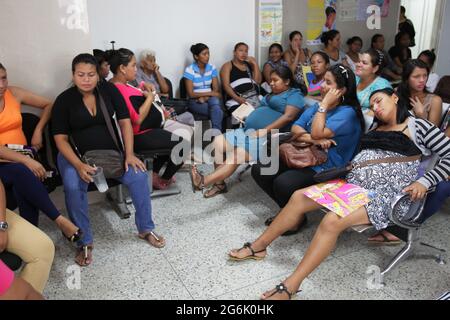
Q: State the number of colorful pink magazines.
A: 1